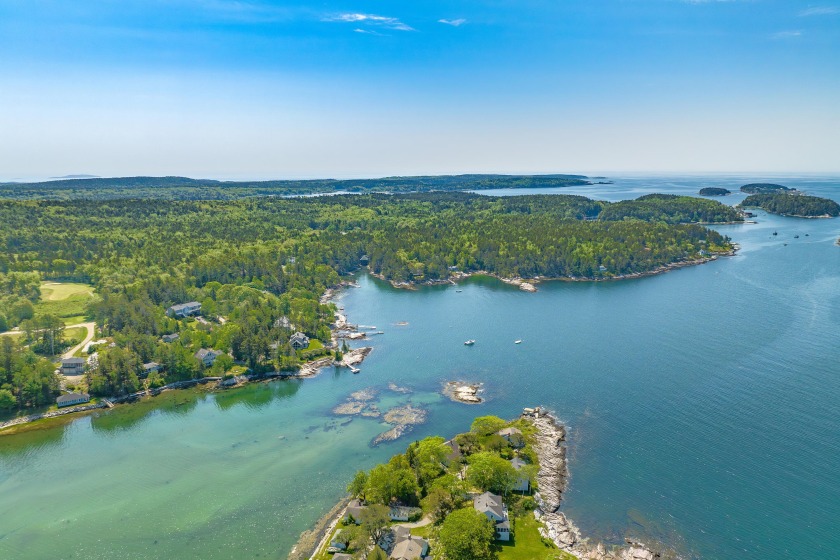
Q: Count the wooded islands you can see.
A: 3